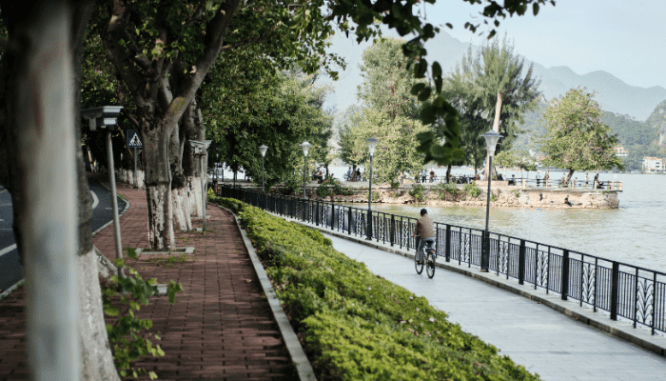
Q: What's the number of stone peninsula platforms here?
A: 1